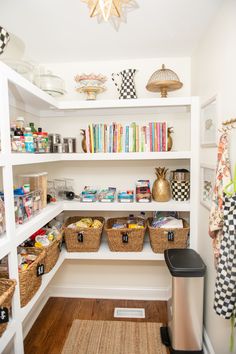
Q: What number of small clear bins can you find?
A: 4